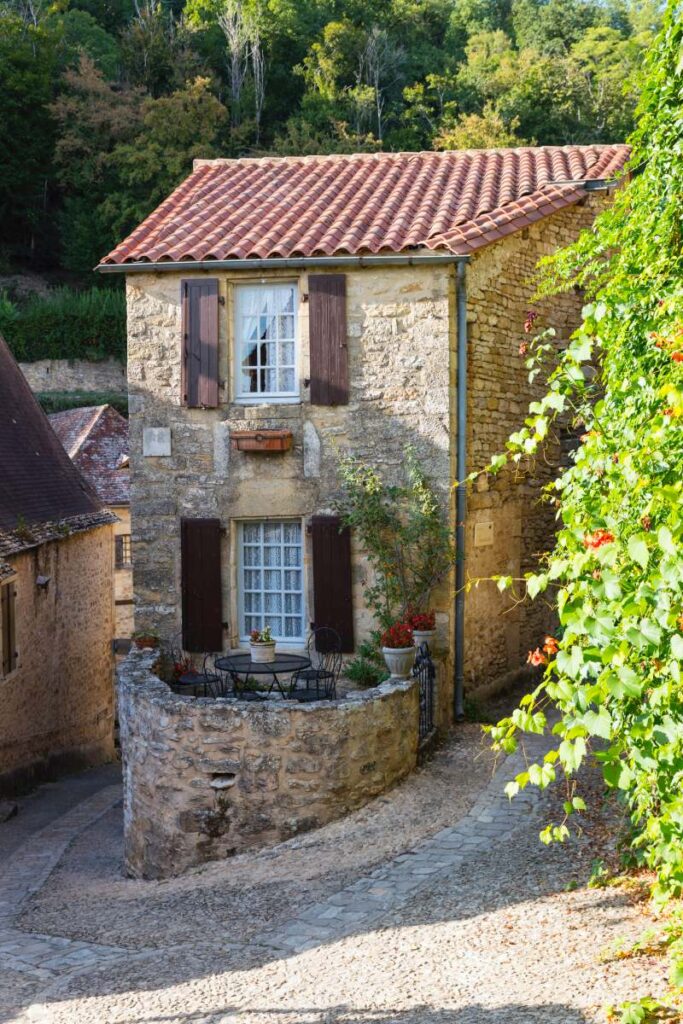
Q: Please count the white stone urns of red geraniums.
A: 2